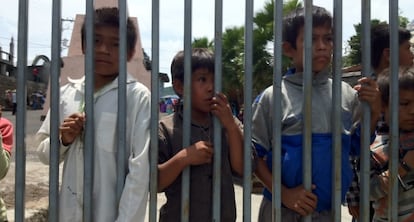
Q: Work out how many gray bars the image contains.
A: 13